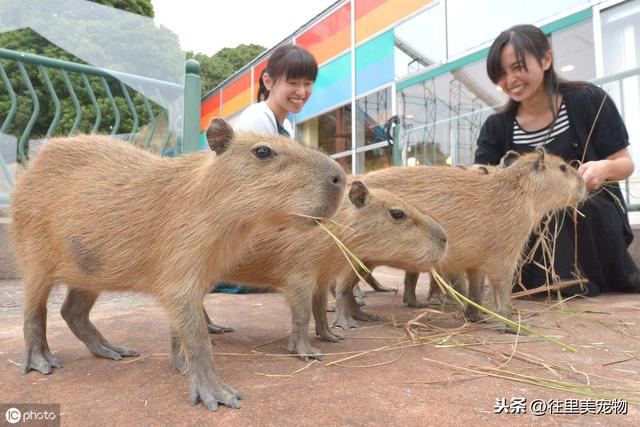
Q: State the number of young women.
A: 2